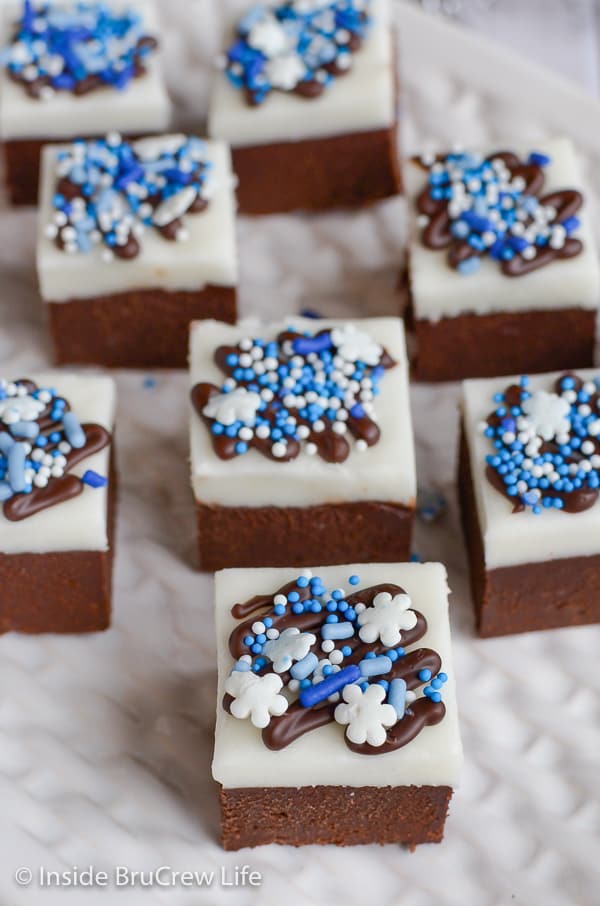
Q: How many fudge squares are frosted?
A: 8